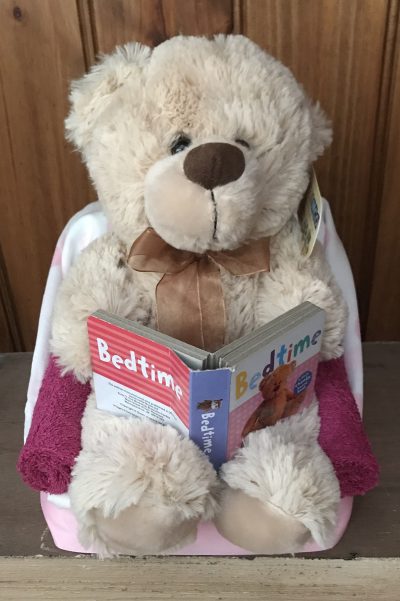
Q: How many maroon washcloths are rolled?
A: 2